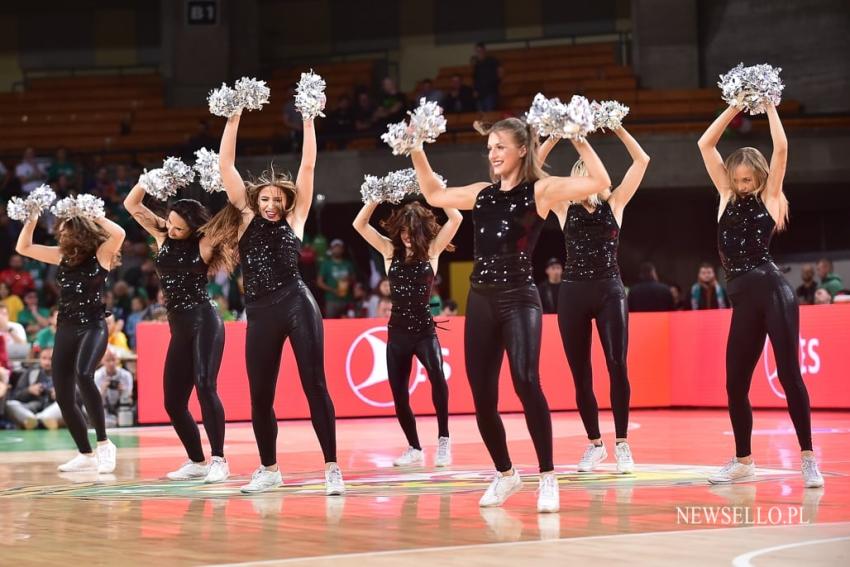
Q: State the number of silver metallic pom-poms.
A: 14